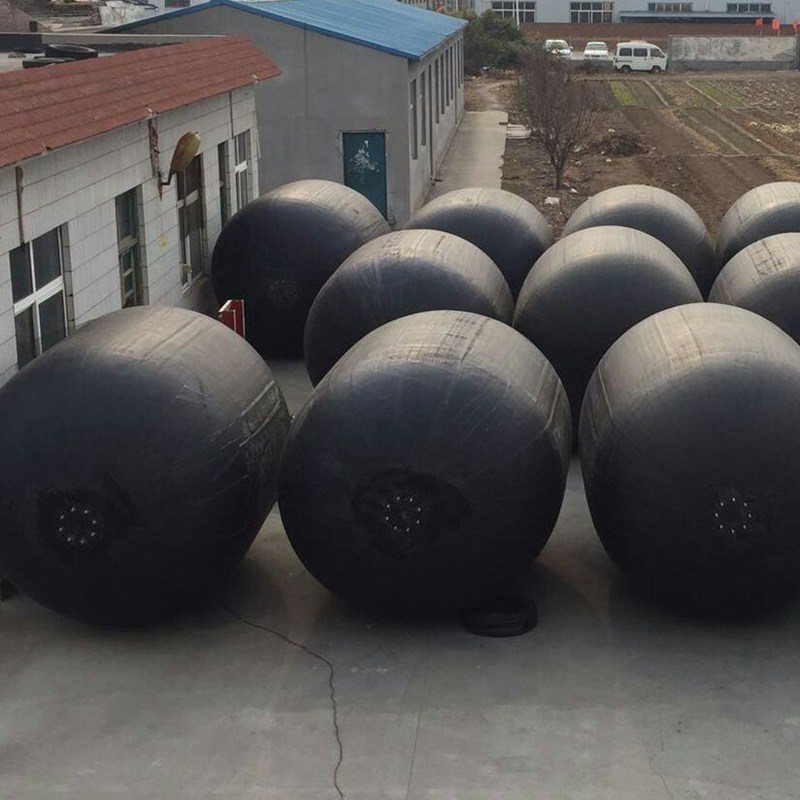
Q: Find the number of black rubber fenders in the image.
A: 10